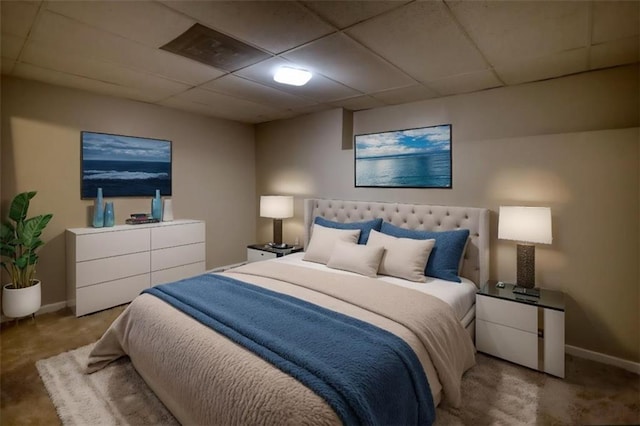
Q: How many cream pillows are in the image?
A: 3